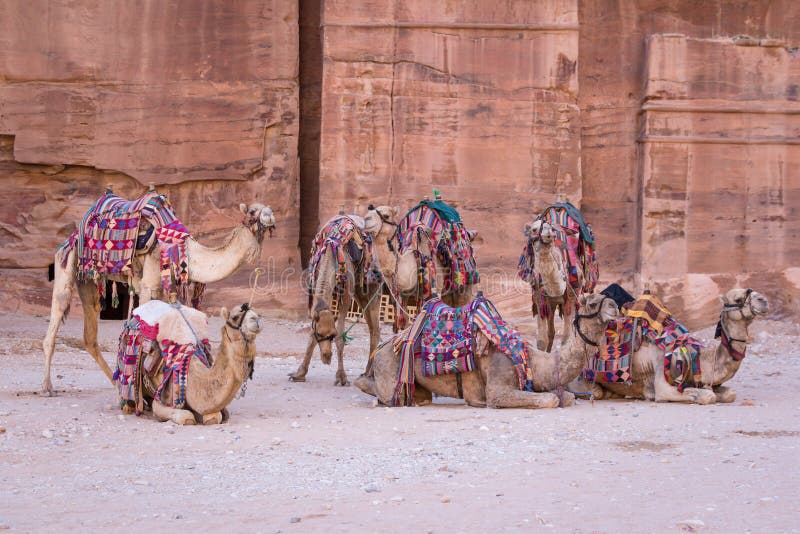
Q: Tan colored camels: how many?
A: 7